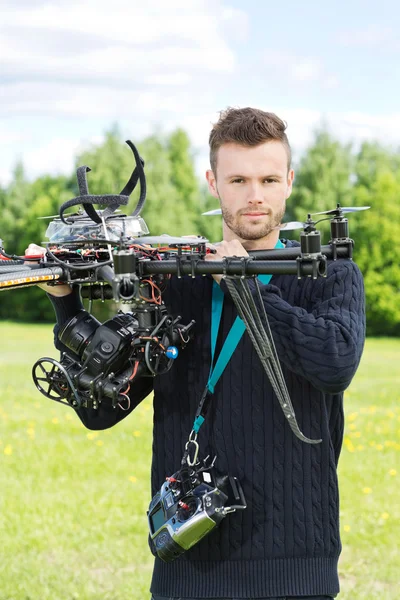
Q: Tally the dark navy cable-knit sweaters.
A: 1